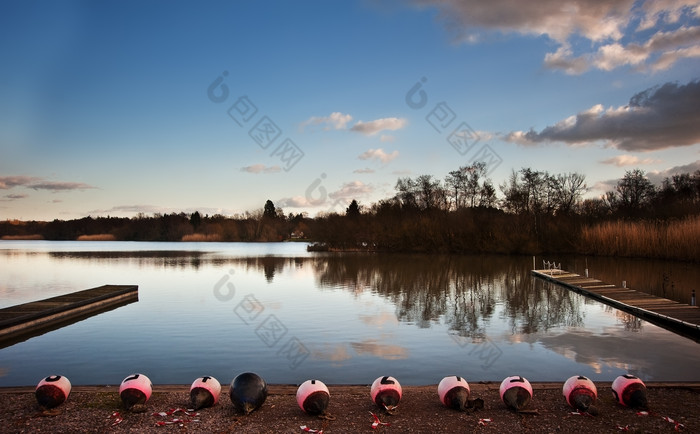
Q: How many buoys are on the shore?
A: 10